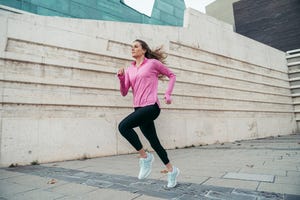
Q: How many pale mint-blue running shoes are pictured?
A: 2